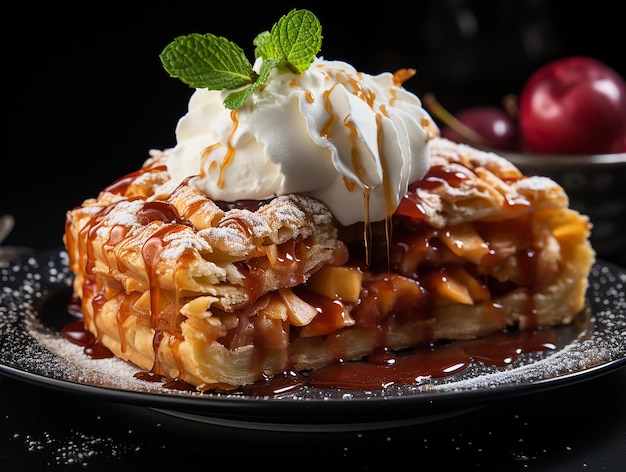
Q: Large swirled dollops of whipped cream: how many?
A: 1